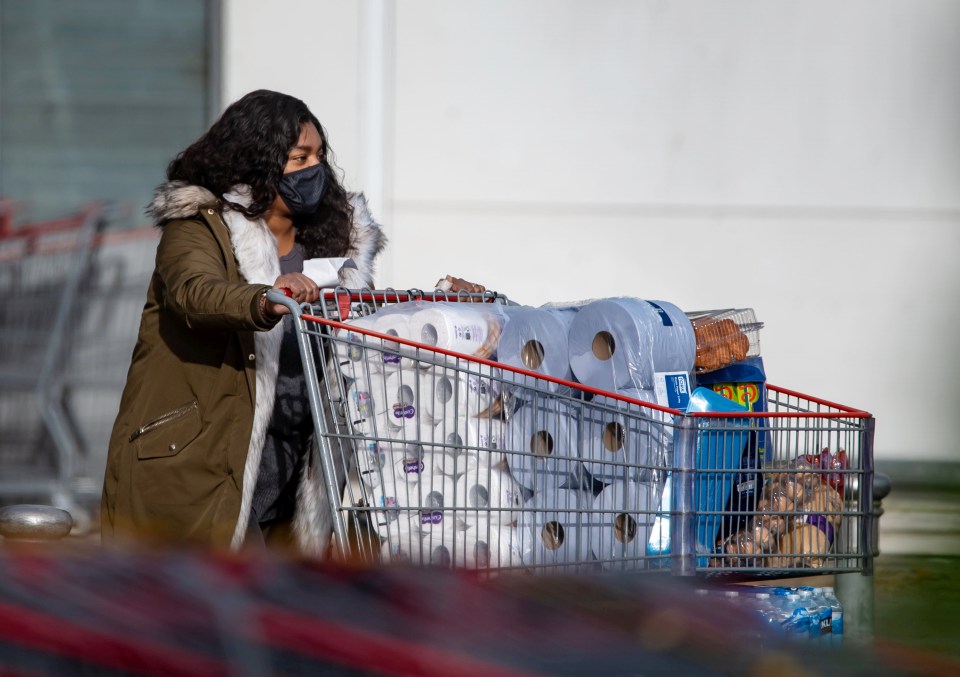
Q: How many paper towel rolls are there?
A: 6